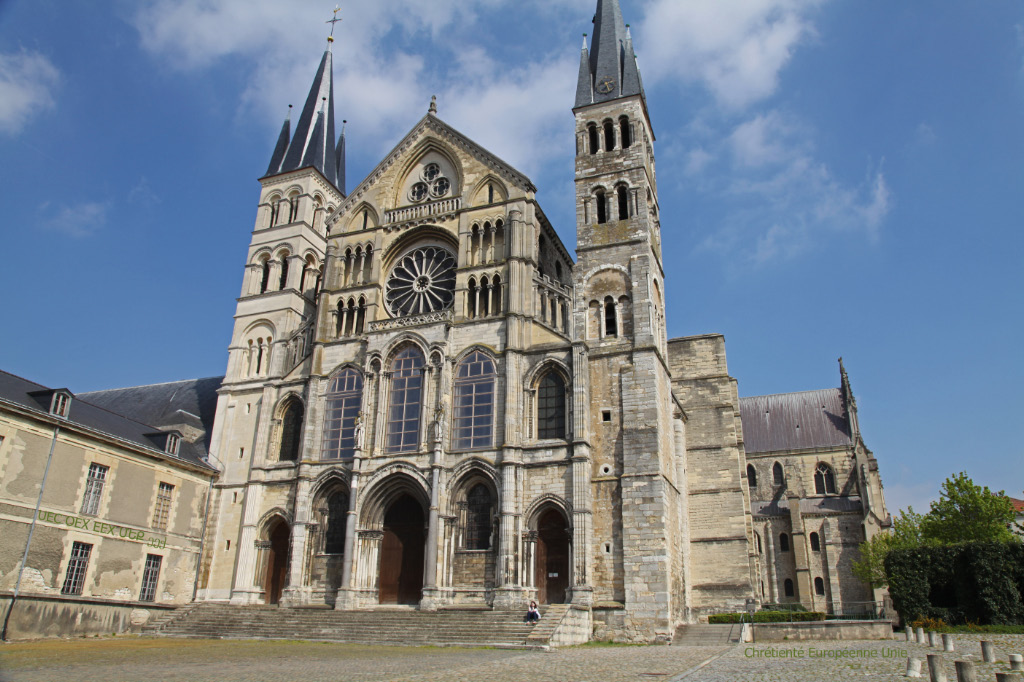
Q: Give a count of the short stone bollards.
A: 10